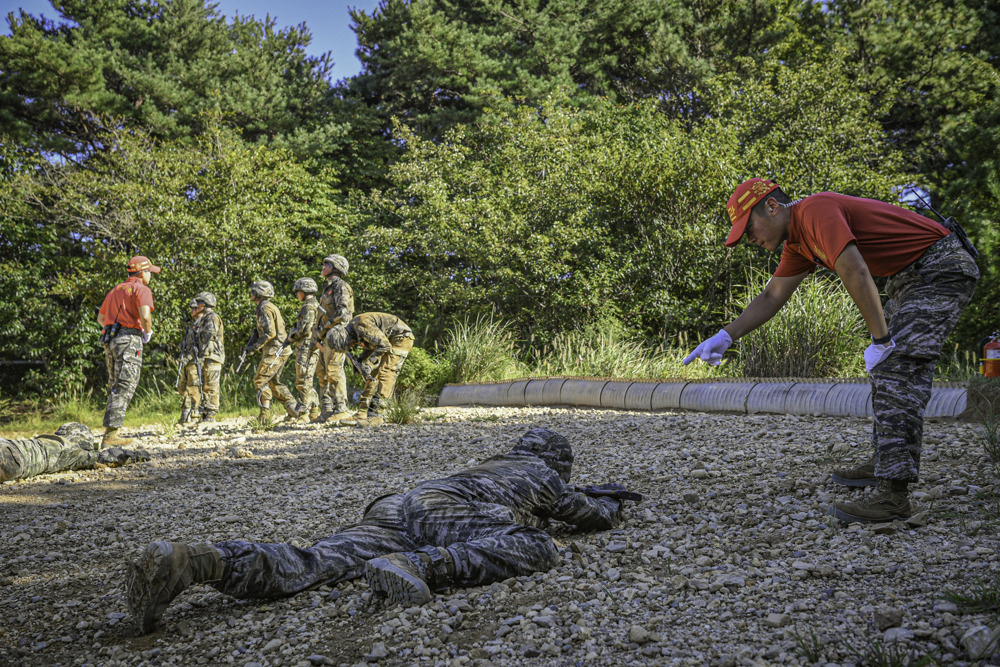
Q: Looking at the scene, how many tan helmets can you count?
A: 6